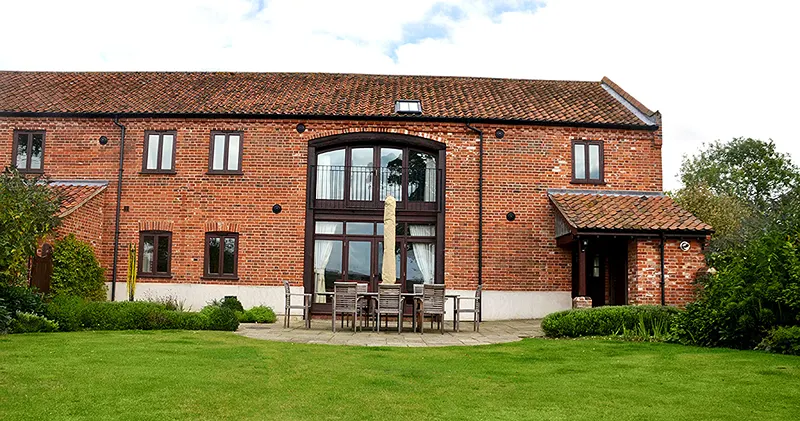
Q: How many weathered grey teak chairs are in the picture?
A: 7